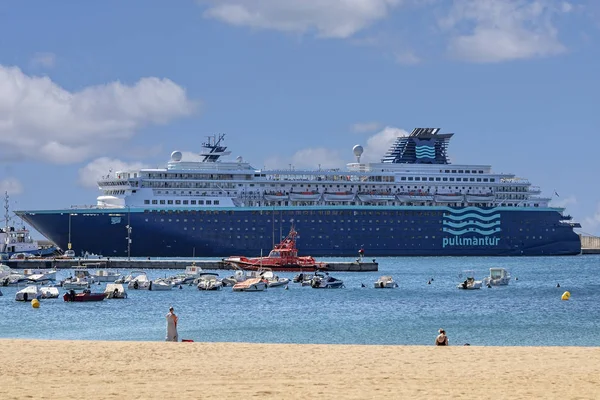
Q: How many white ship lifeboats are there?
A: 7